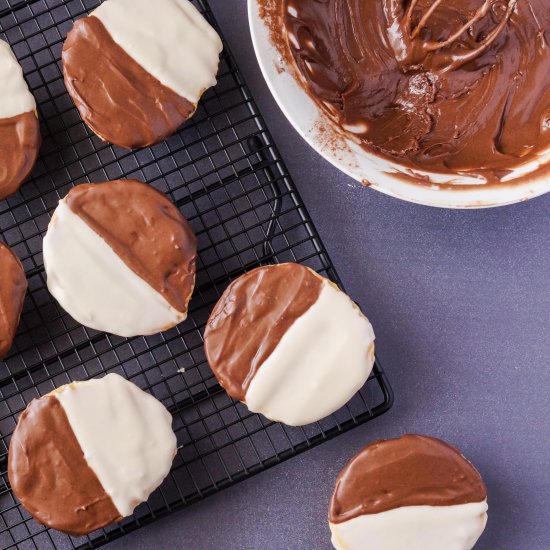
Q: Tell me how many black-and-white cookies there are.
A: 7